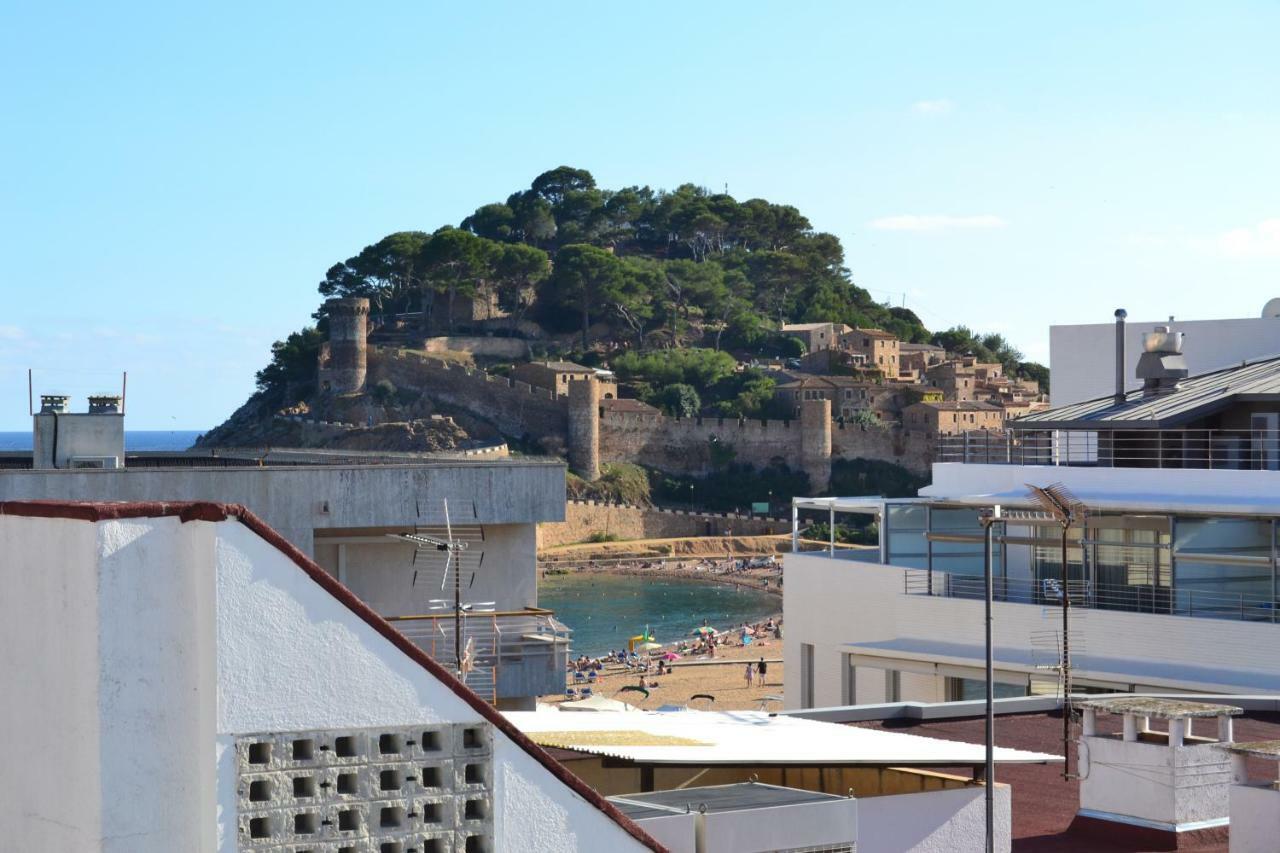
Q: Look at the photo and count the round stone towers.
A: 3